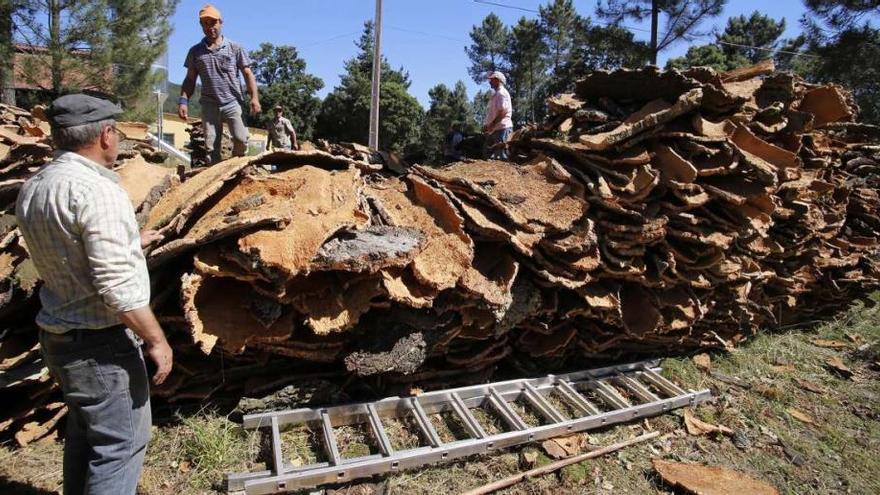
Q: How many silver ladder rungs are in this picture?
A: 11